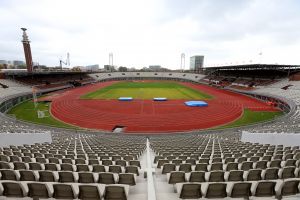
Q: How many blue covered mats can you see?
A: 3